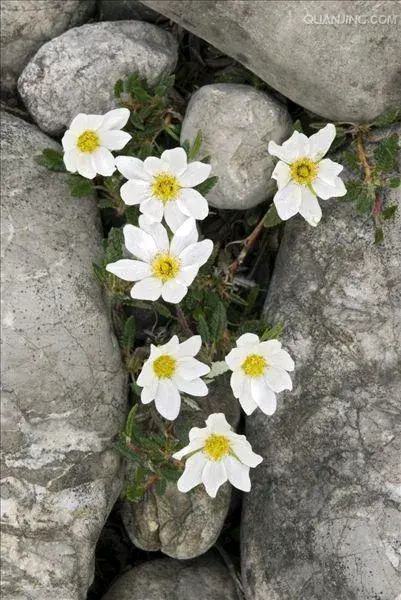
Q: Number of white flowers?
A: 7